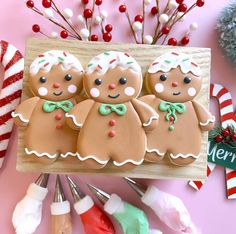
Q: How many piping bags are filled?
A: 5